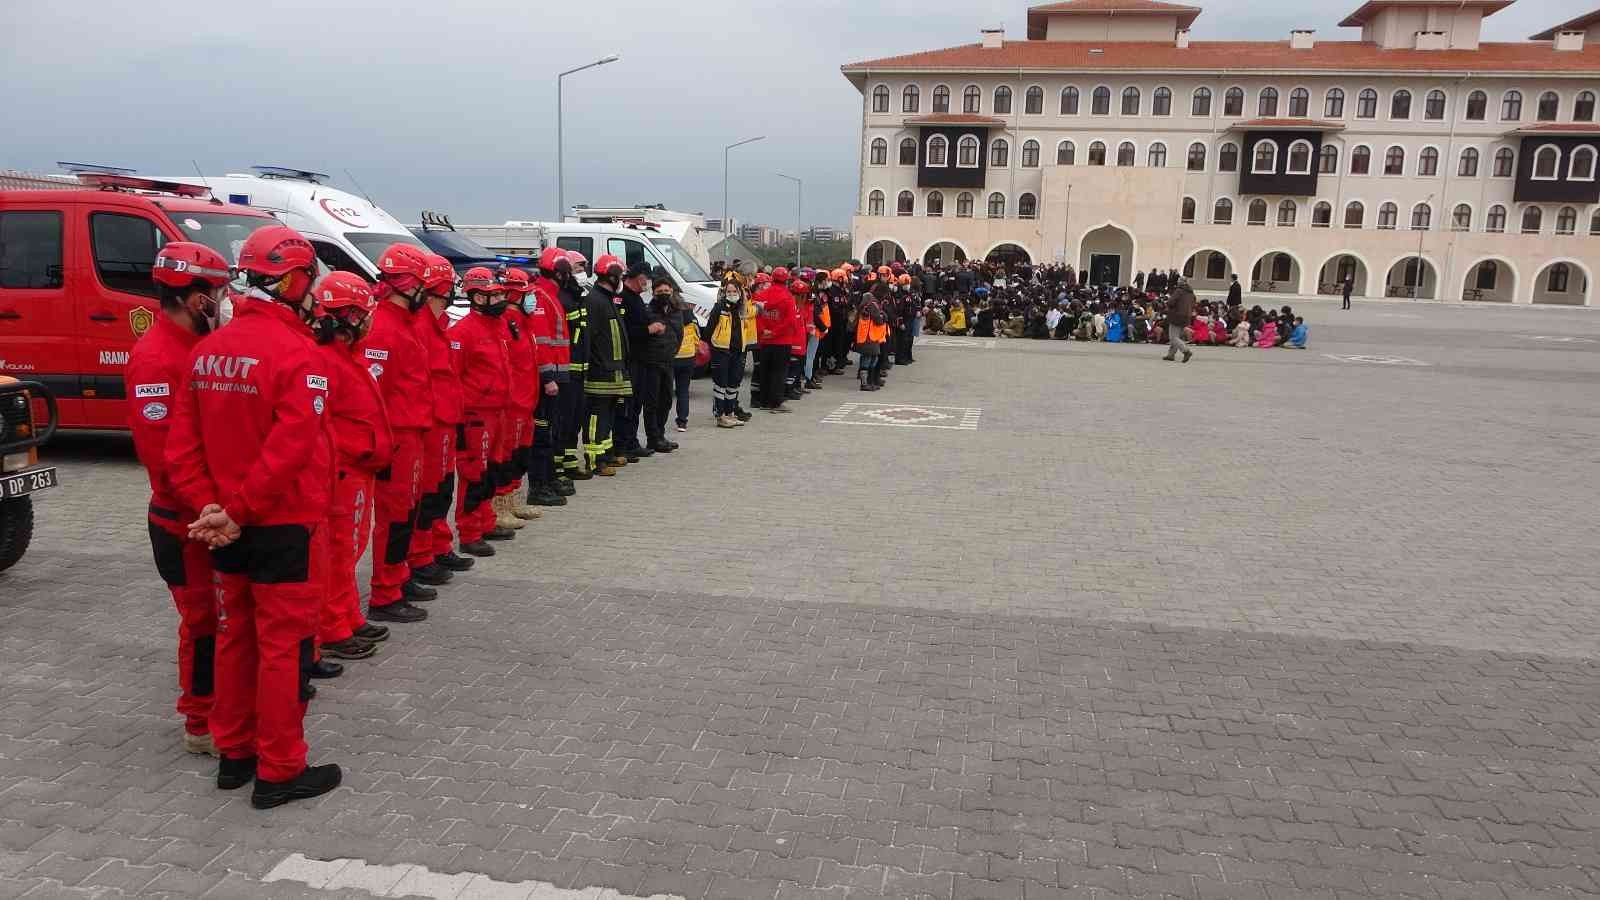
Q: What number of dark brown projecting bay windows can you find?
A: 3